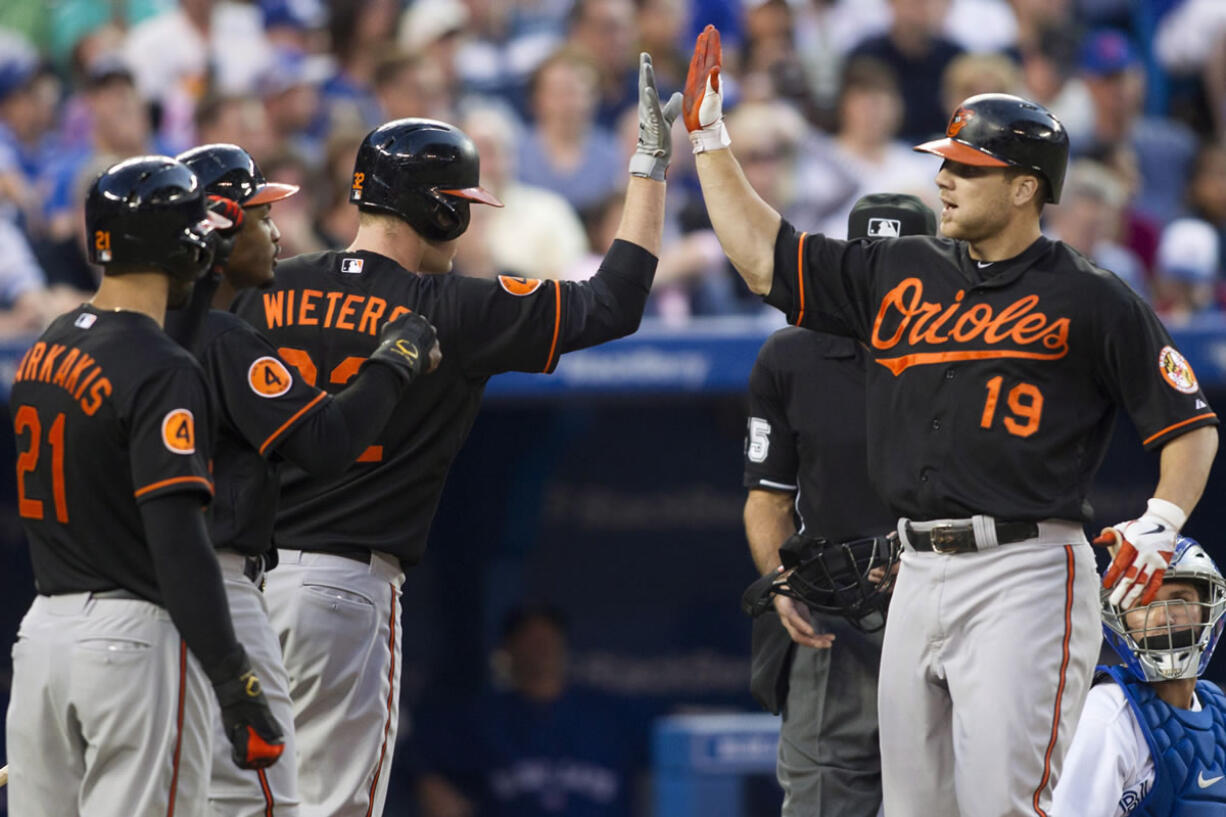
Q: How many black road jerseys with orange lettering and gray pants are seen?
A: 4